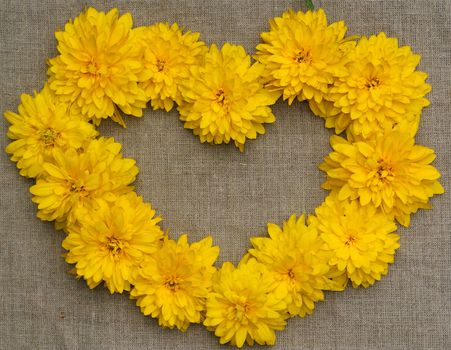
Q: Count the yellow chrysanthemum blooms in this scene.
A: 13